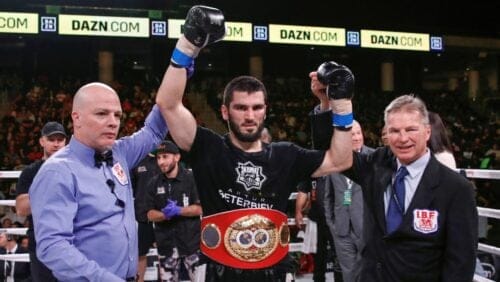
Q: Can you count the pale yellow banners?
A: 5